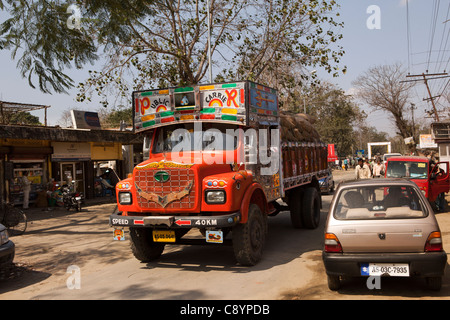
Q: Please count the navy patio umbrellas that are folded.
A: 0